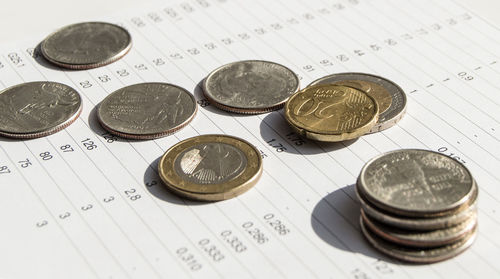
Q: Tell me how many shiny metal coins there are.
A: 11